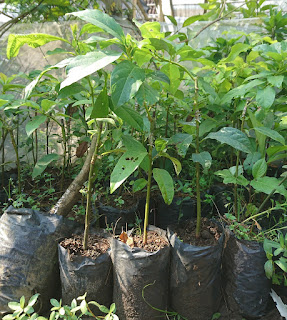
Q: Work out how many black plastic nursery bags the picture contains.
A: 5